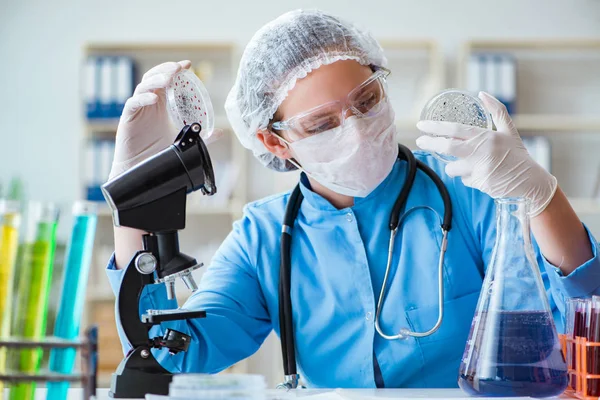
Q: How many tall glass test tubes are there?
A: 3